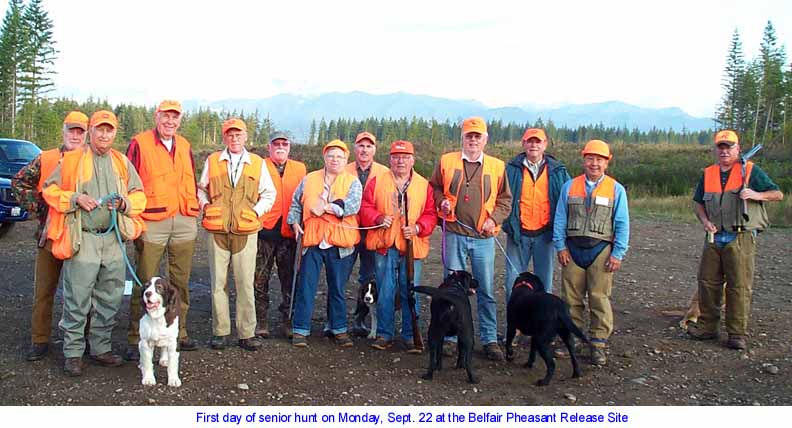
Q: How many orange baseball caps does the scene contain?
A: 11